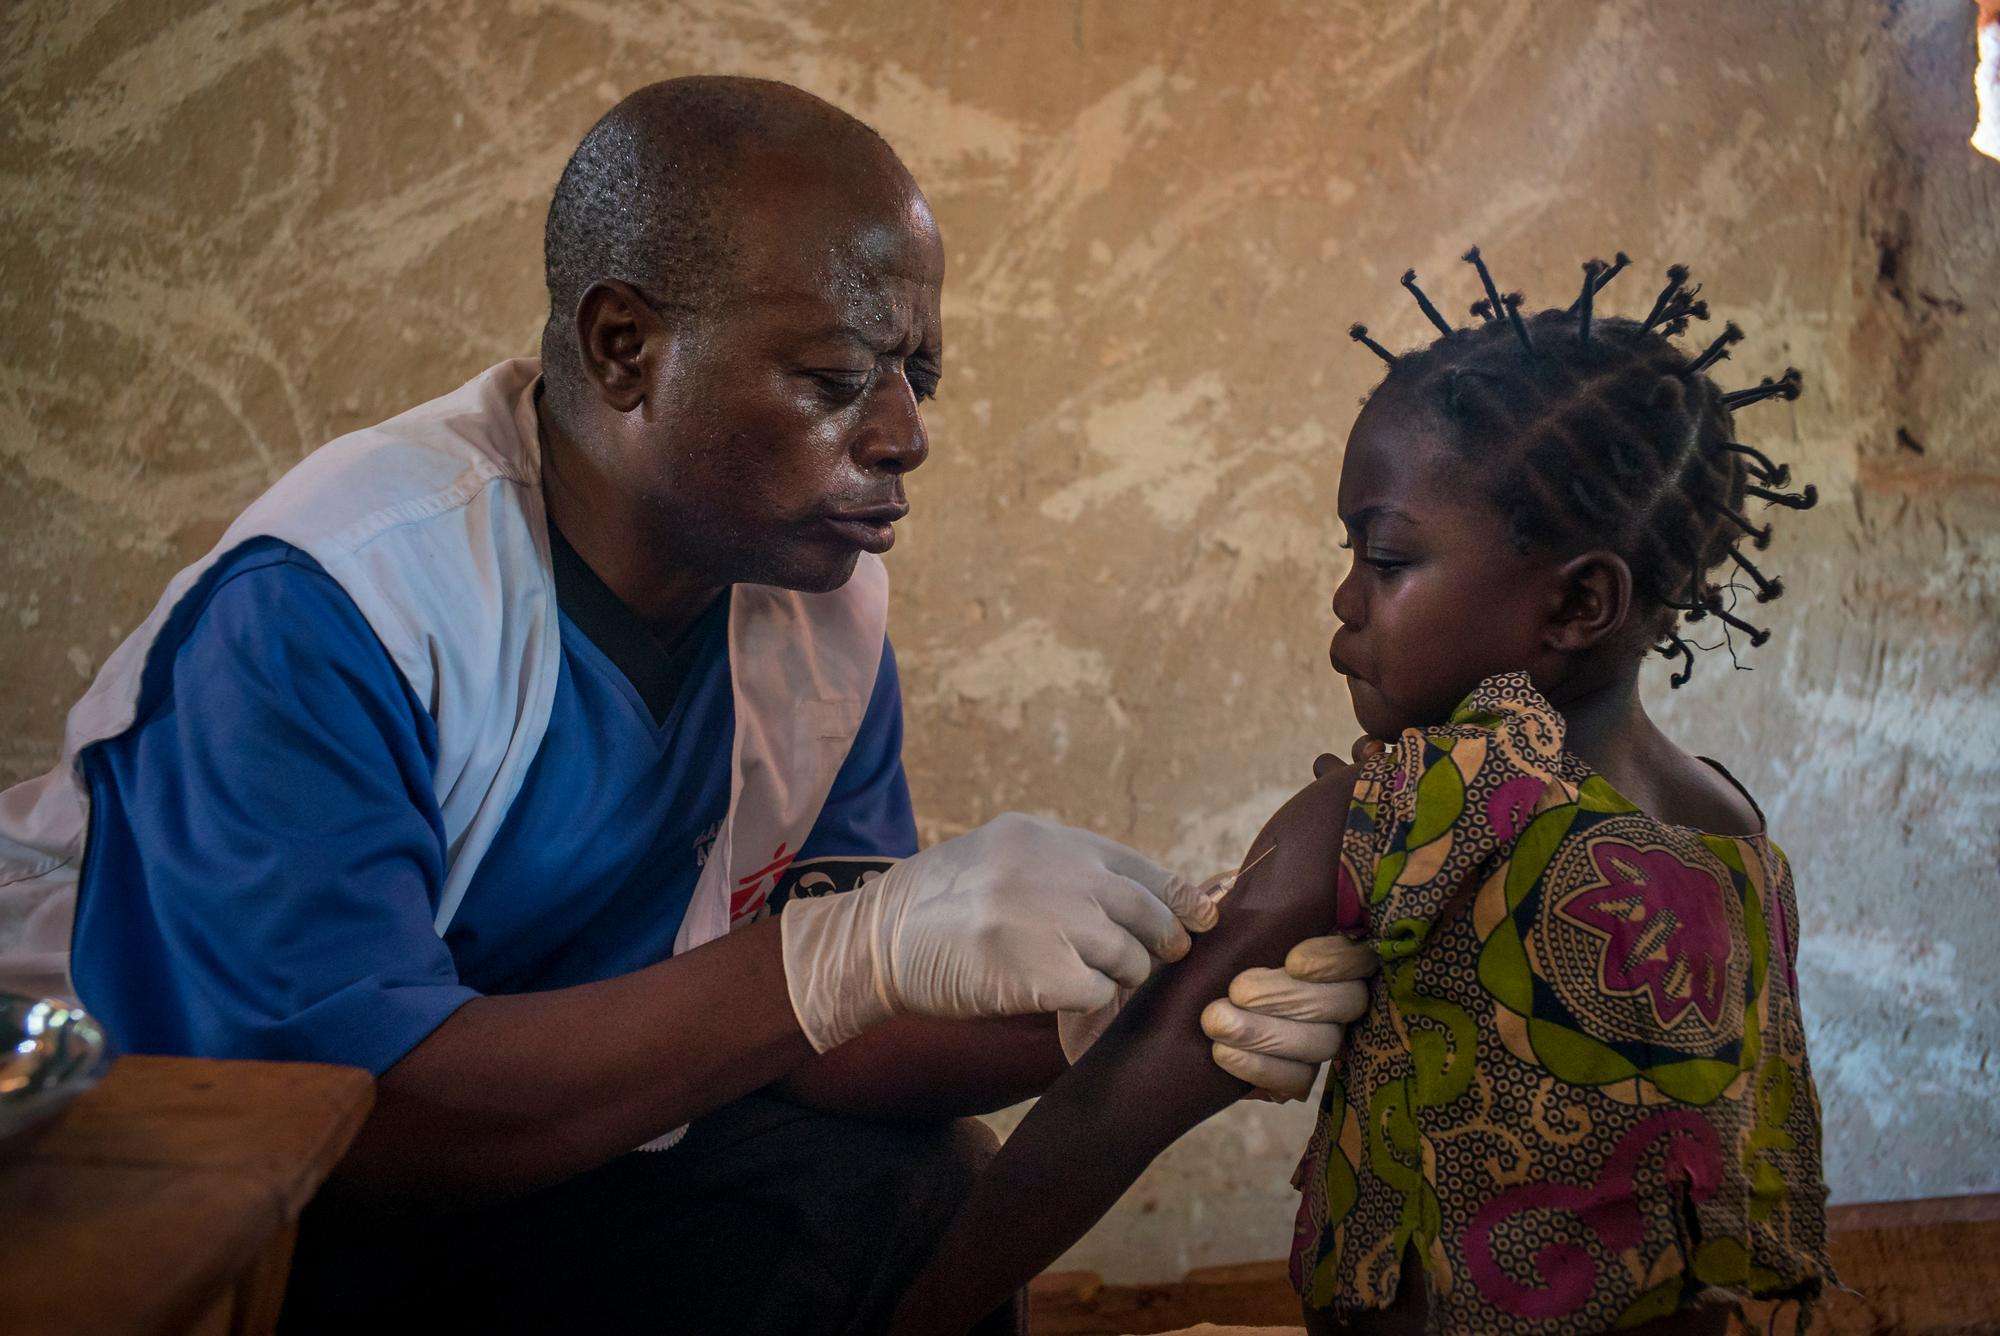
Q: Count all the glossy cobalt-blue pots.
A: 0